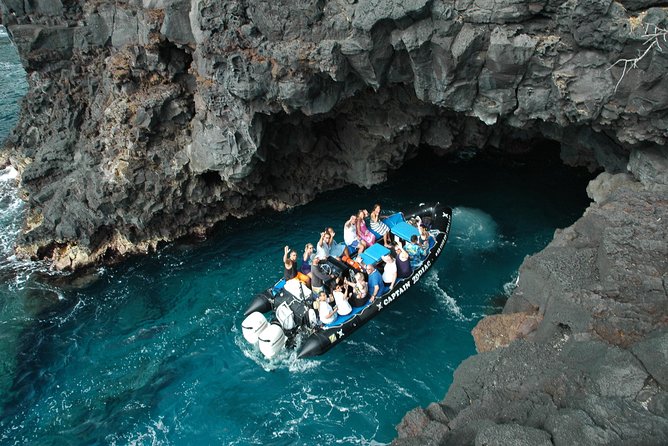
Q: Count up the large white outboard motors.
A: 2